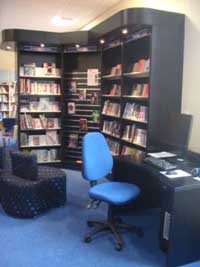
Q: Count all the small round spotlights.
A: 5